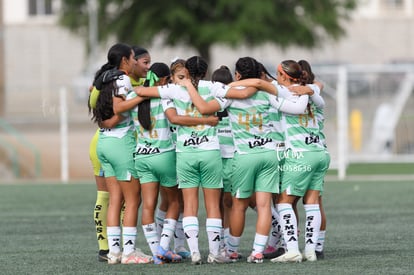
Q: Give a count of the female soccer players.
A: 10